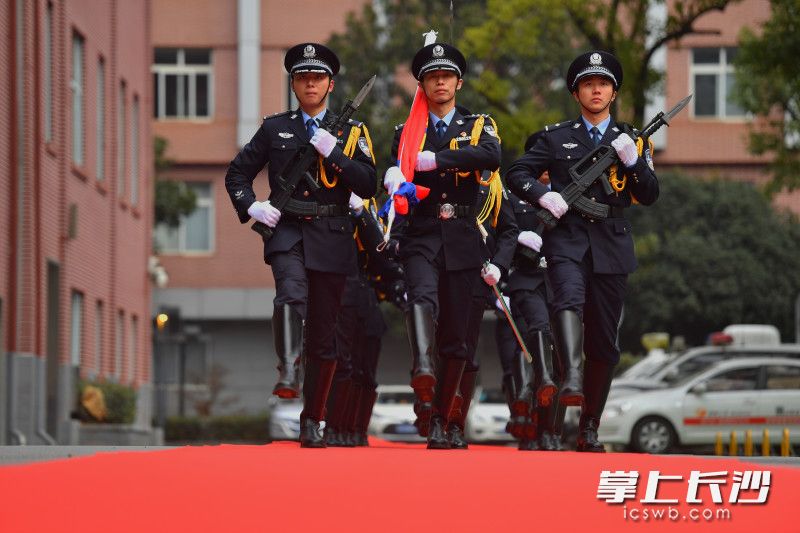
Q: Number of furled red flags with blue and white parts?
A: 1